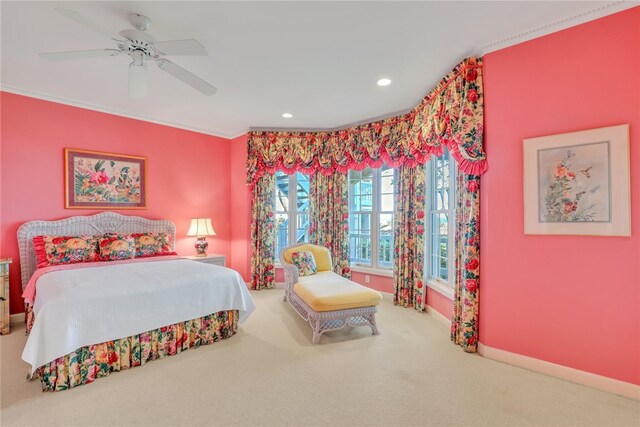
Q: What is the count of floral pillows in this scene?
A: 4